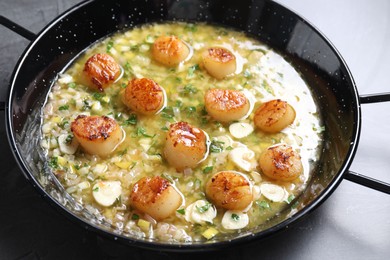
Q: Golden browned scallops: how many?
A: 11